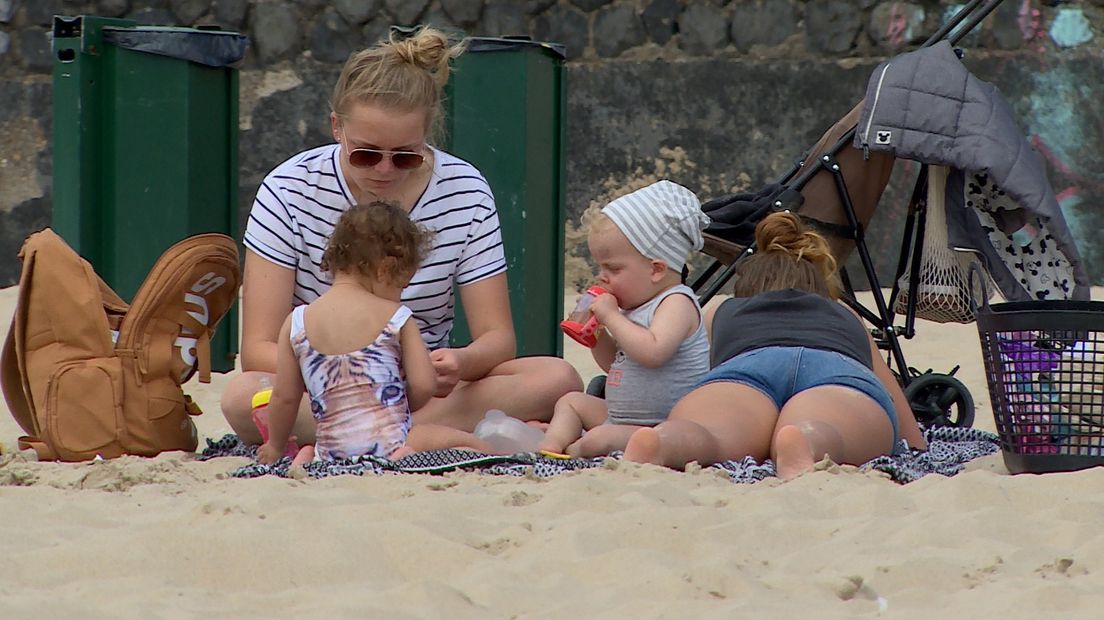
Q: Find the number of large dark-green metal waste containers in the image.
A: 2